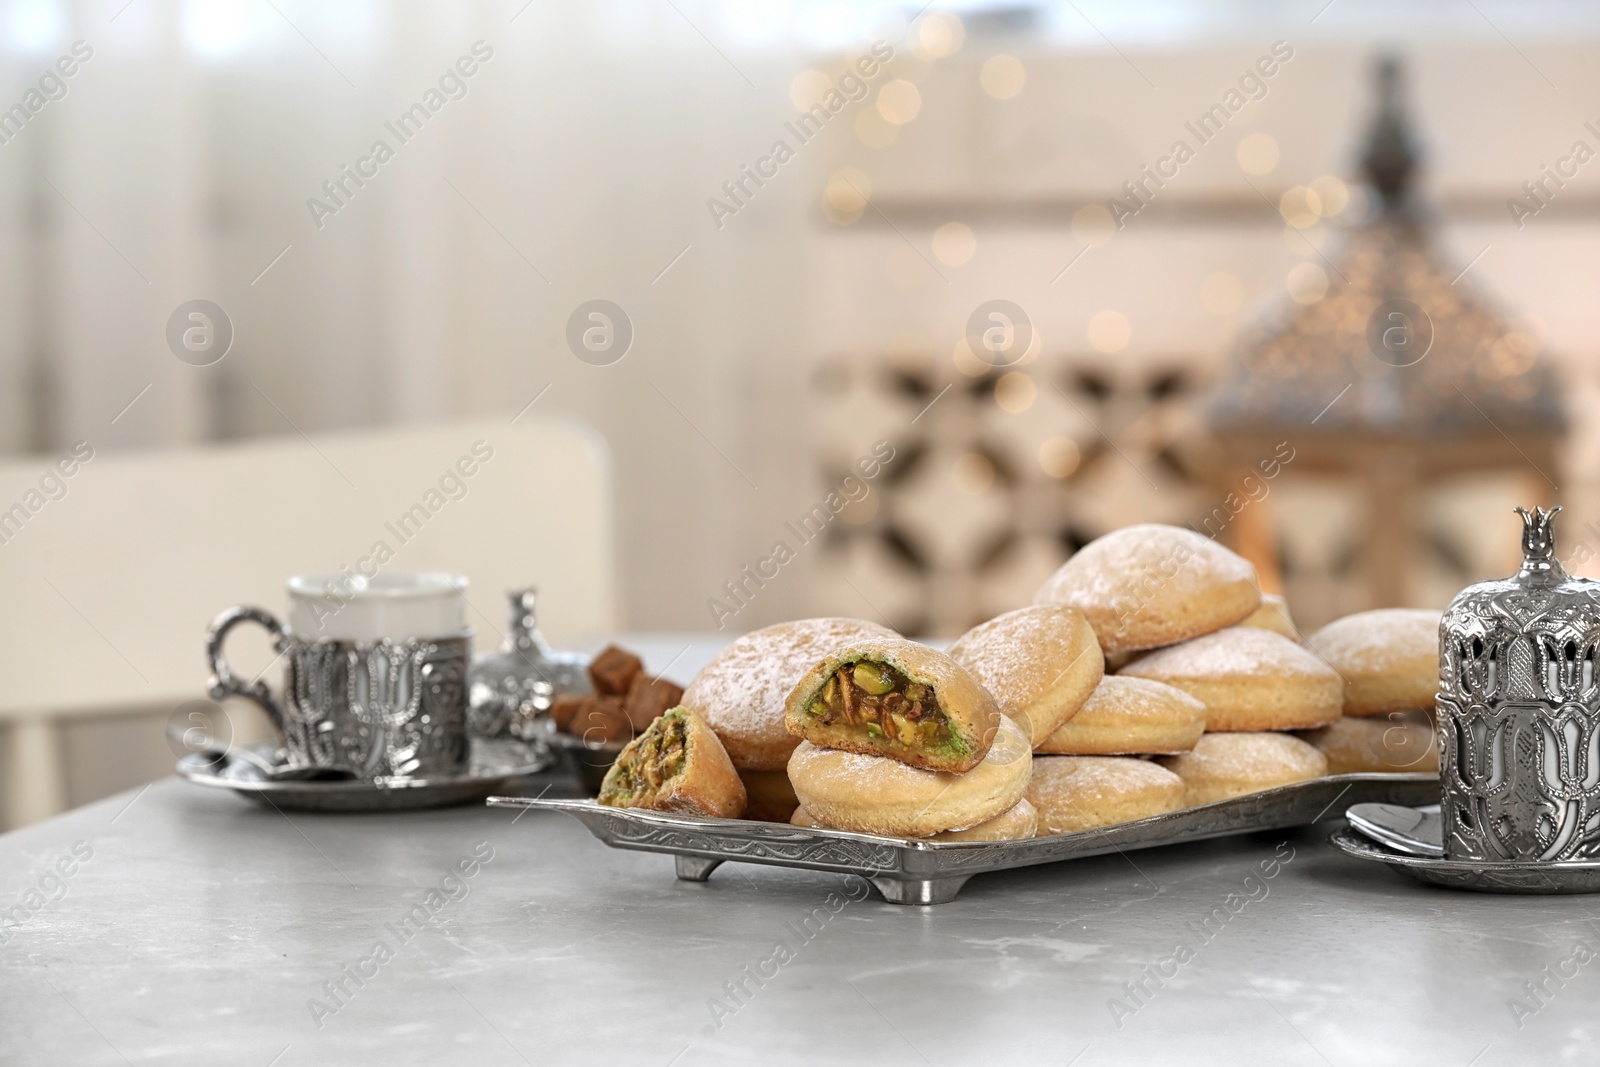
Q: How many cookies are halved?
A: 2